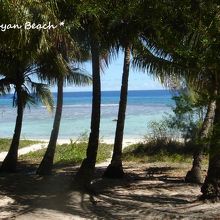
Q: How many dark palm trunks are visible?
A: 6